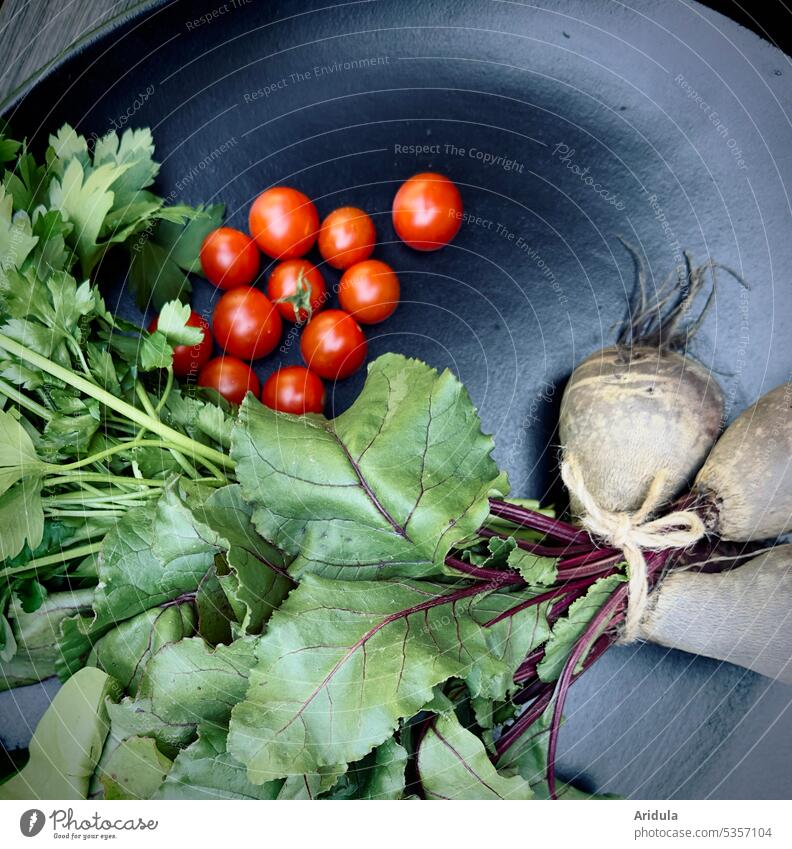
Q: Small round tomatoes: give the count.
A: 11